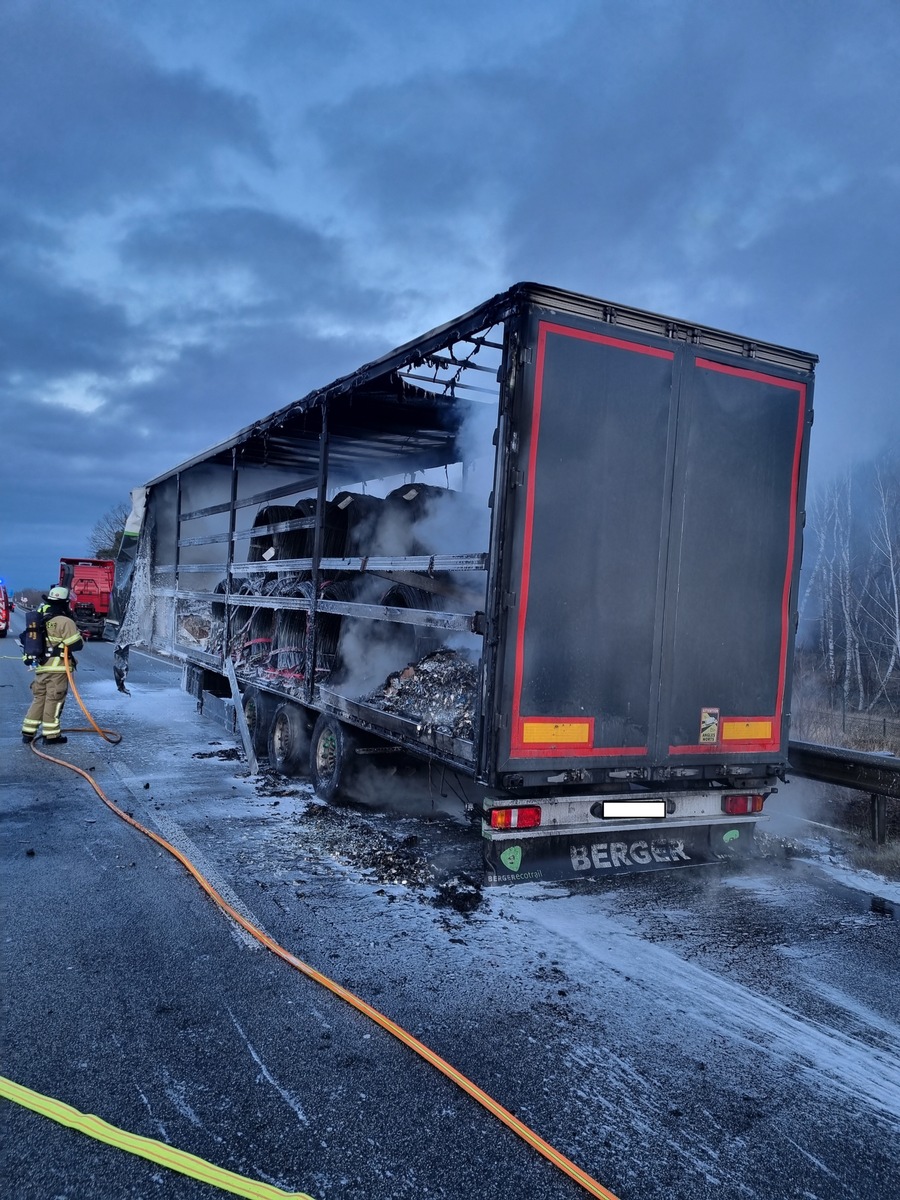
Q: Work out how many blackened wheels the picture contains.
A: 3